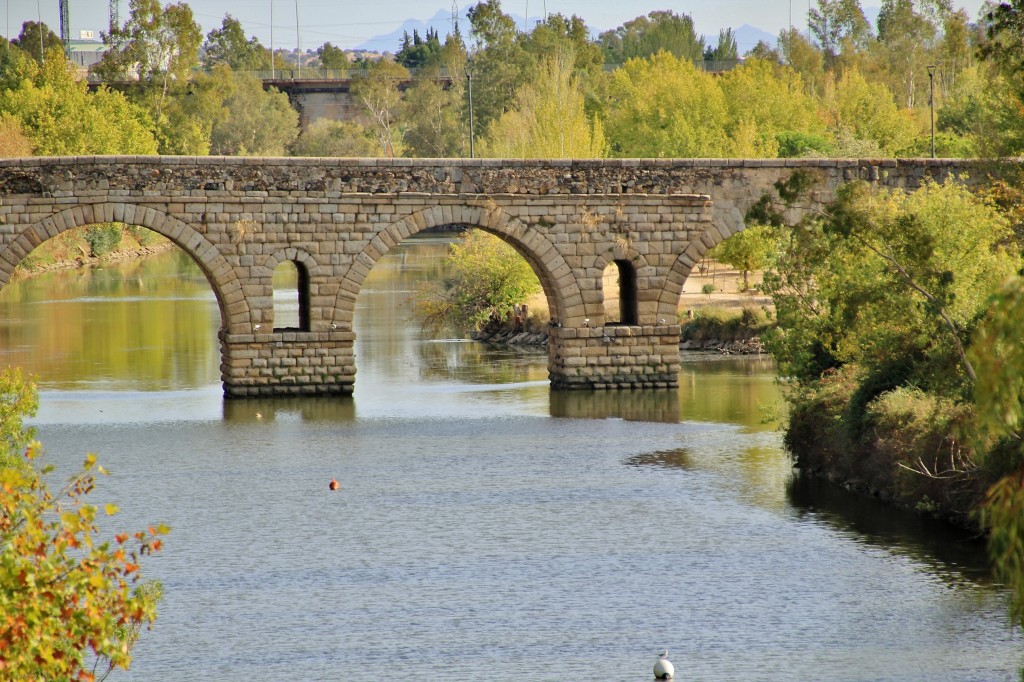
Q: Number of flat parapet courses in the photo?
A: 1